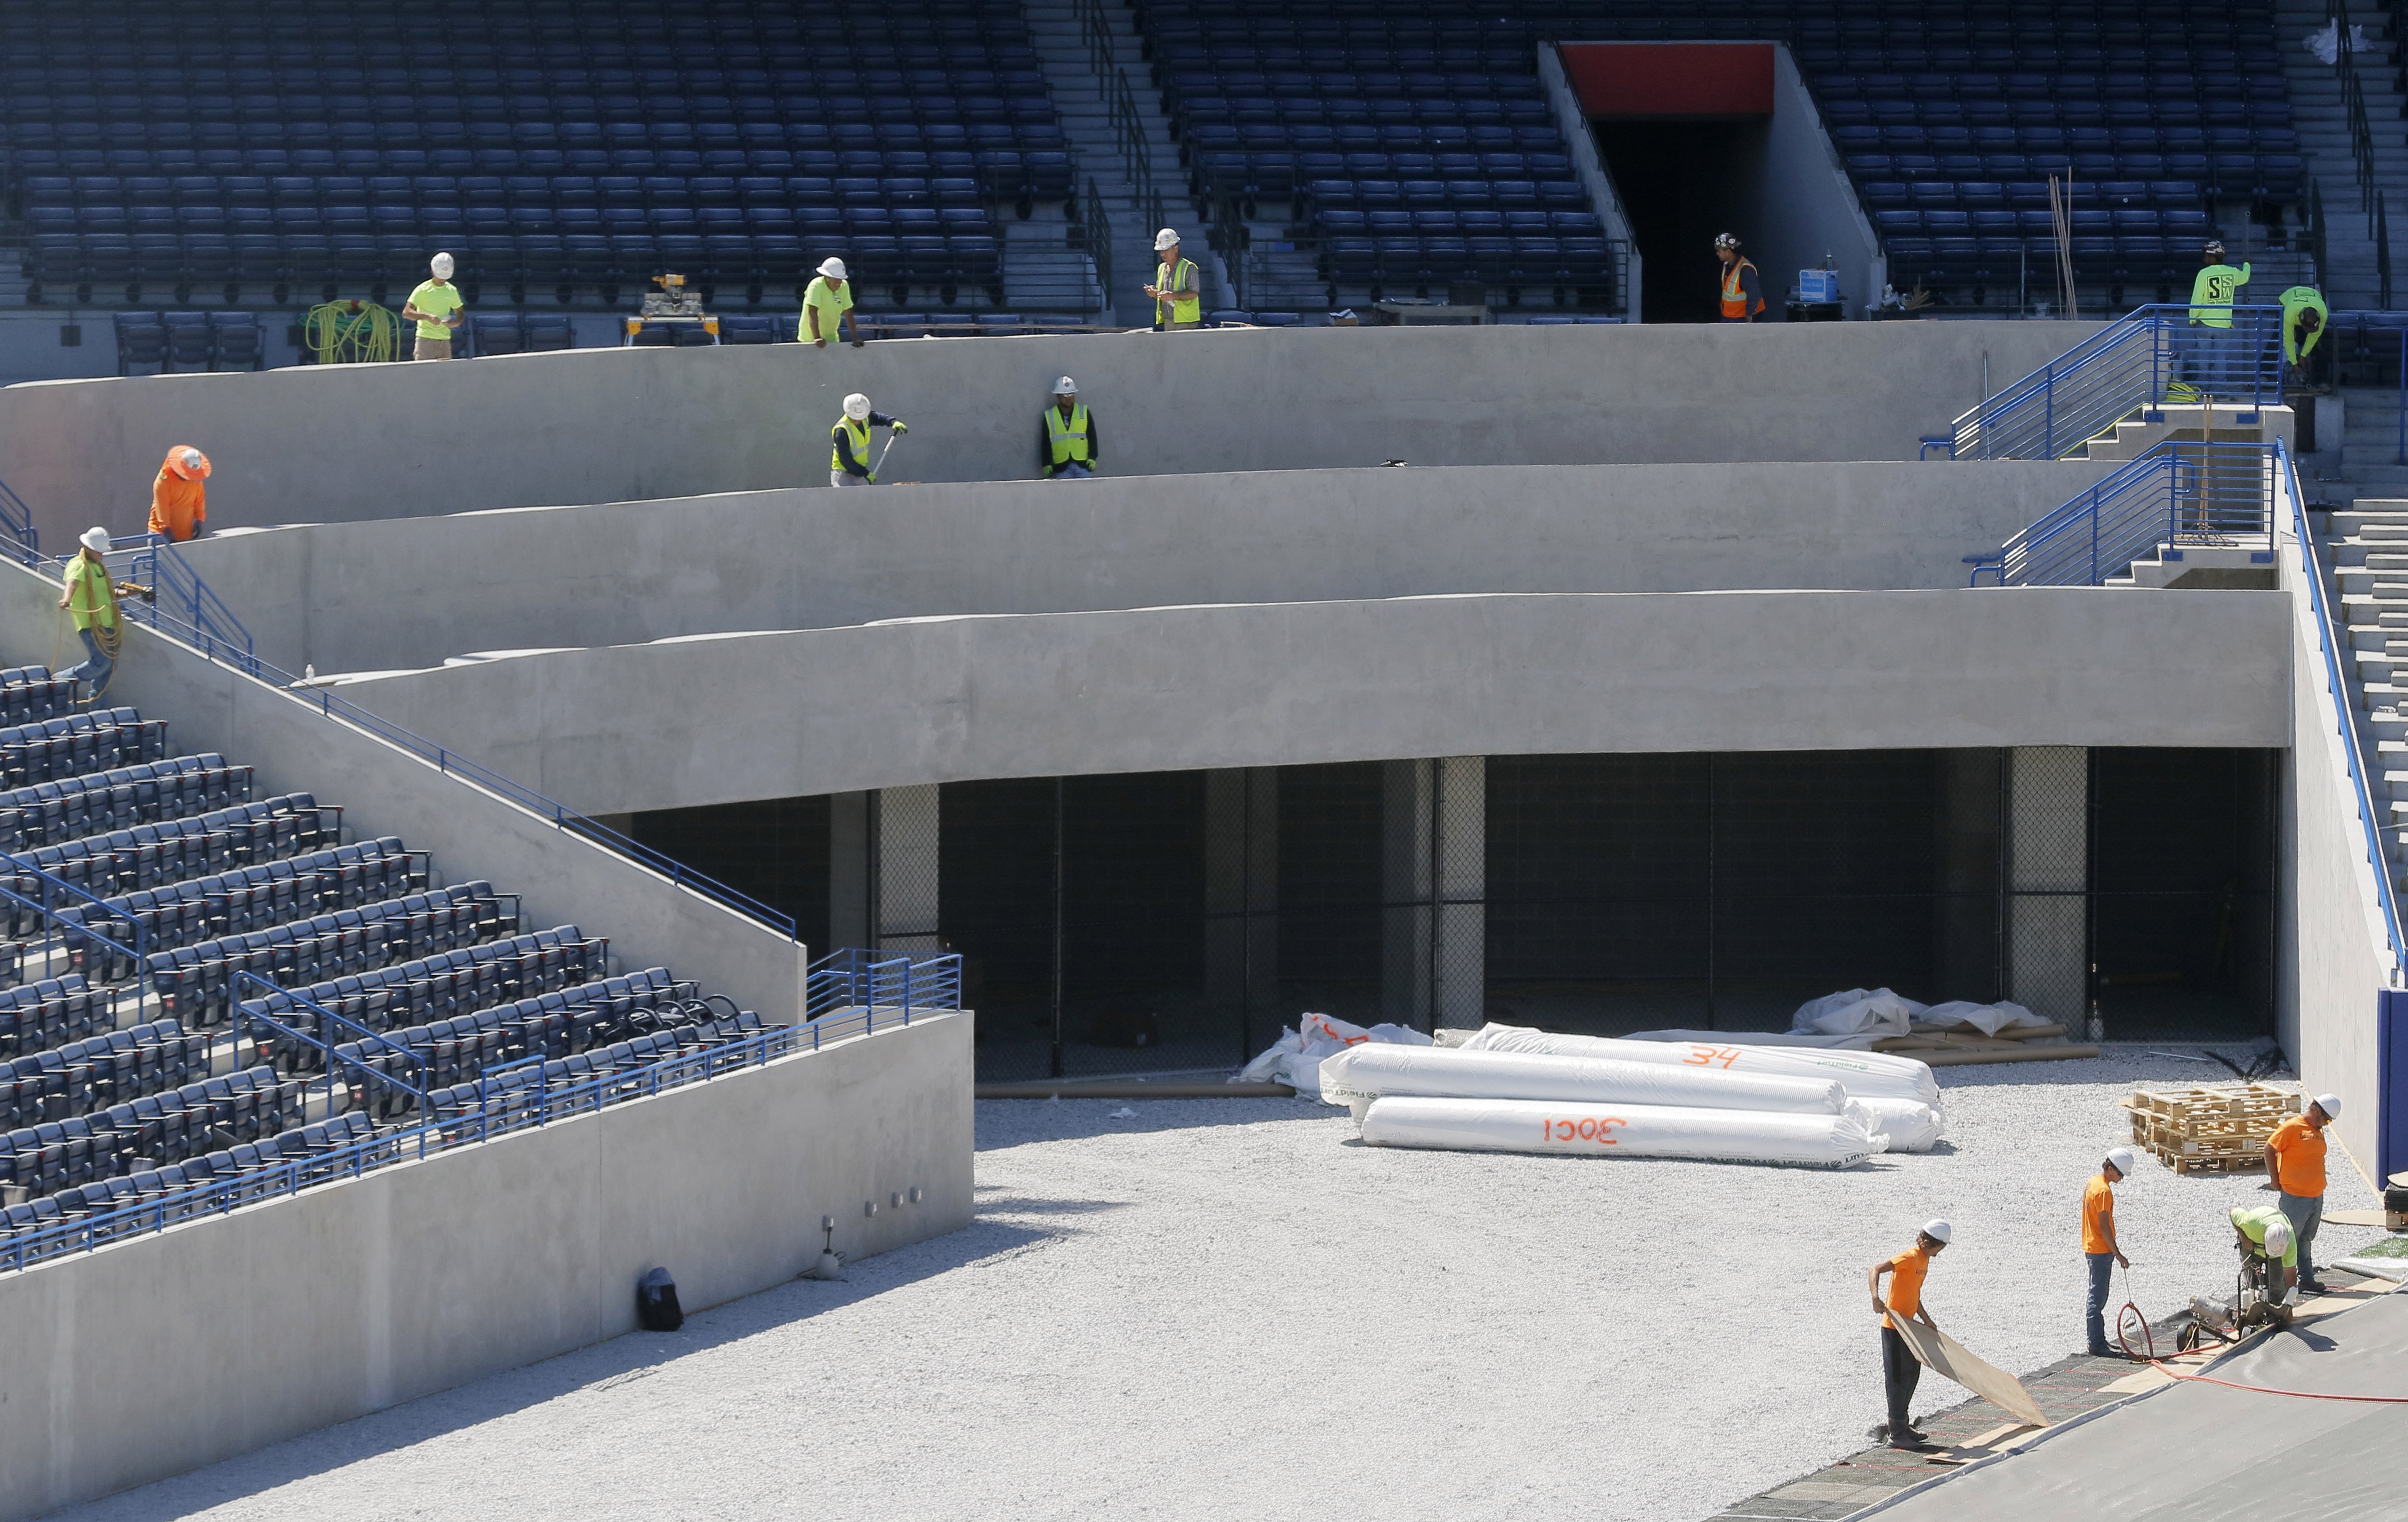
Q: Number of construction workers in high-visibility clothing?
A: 14